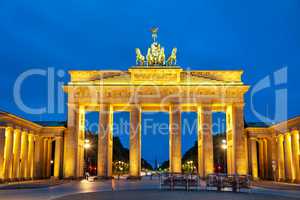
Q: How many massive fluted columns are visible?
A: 6